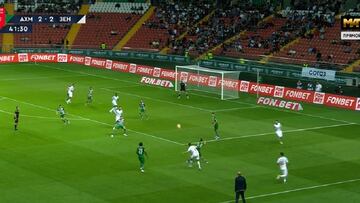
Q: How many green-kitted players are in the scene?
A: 7